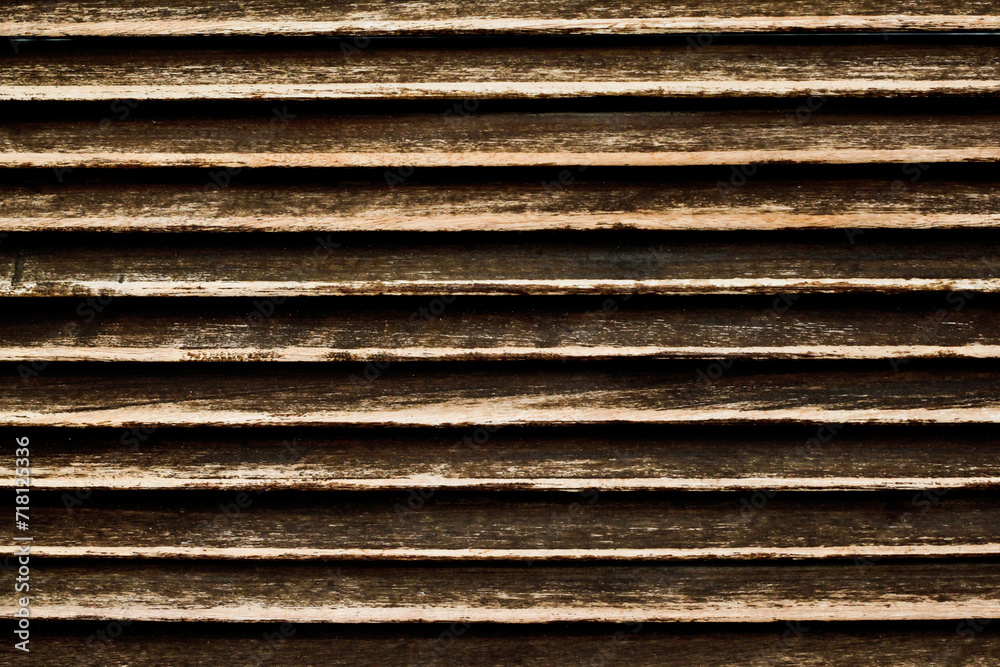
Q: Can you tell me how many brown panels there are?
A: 11